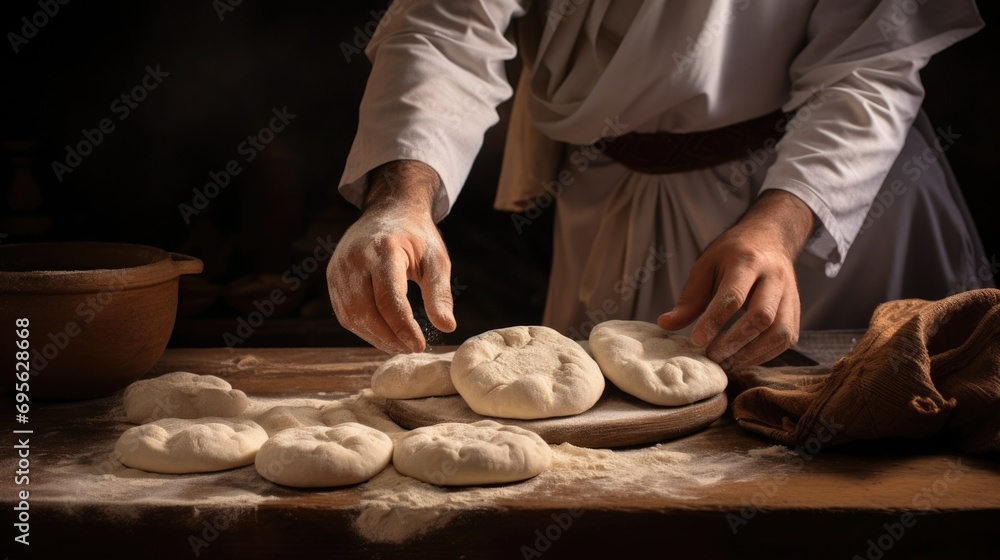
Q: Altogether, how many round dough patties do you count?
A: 7